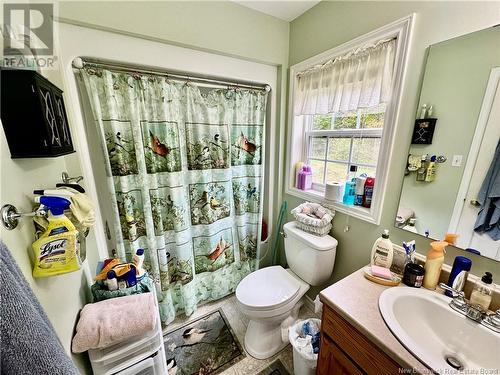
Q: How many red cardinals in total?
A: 3